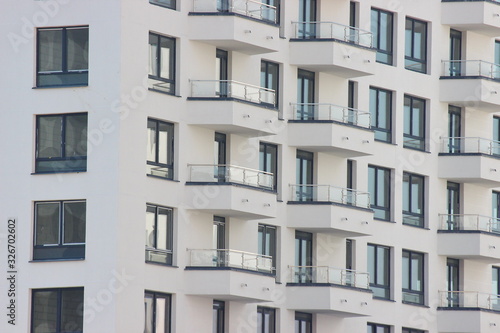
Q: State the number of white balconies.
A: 13